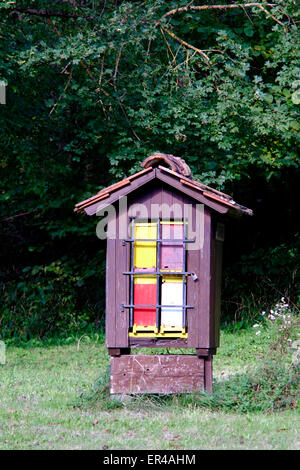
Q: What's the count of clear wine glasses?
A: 0